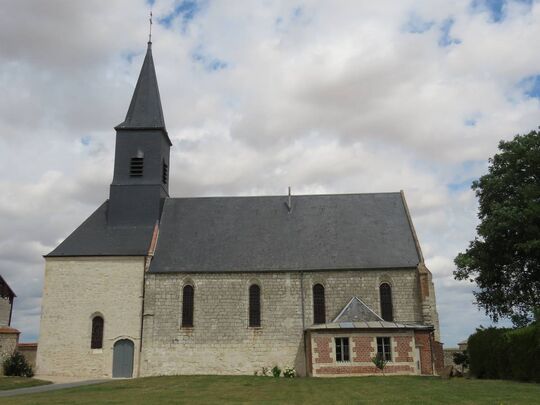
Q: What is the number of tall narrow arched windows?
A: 5